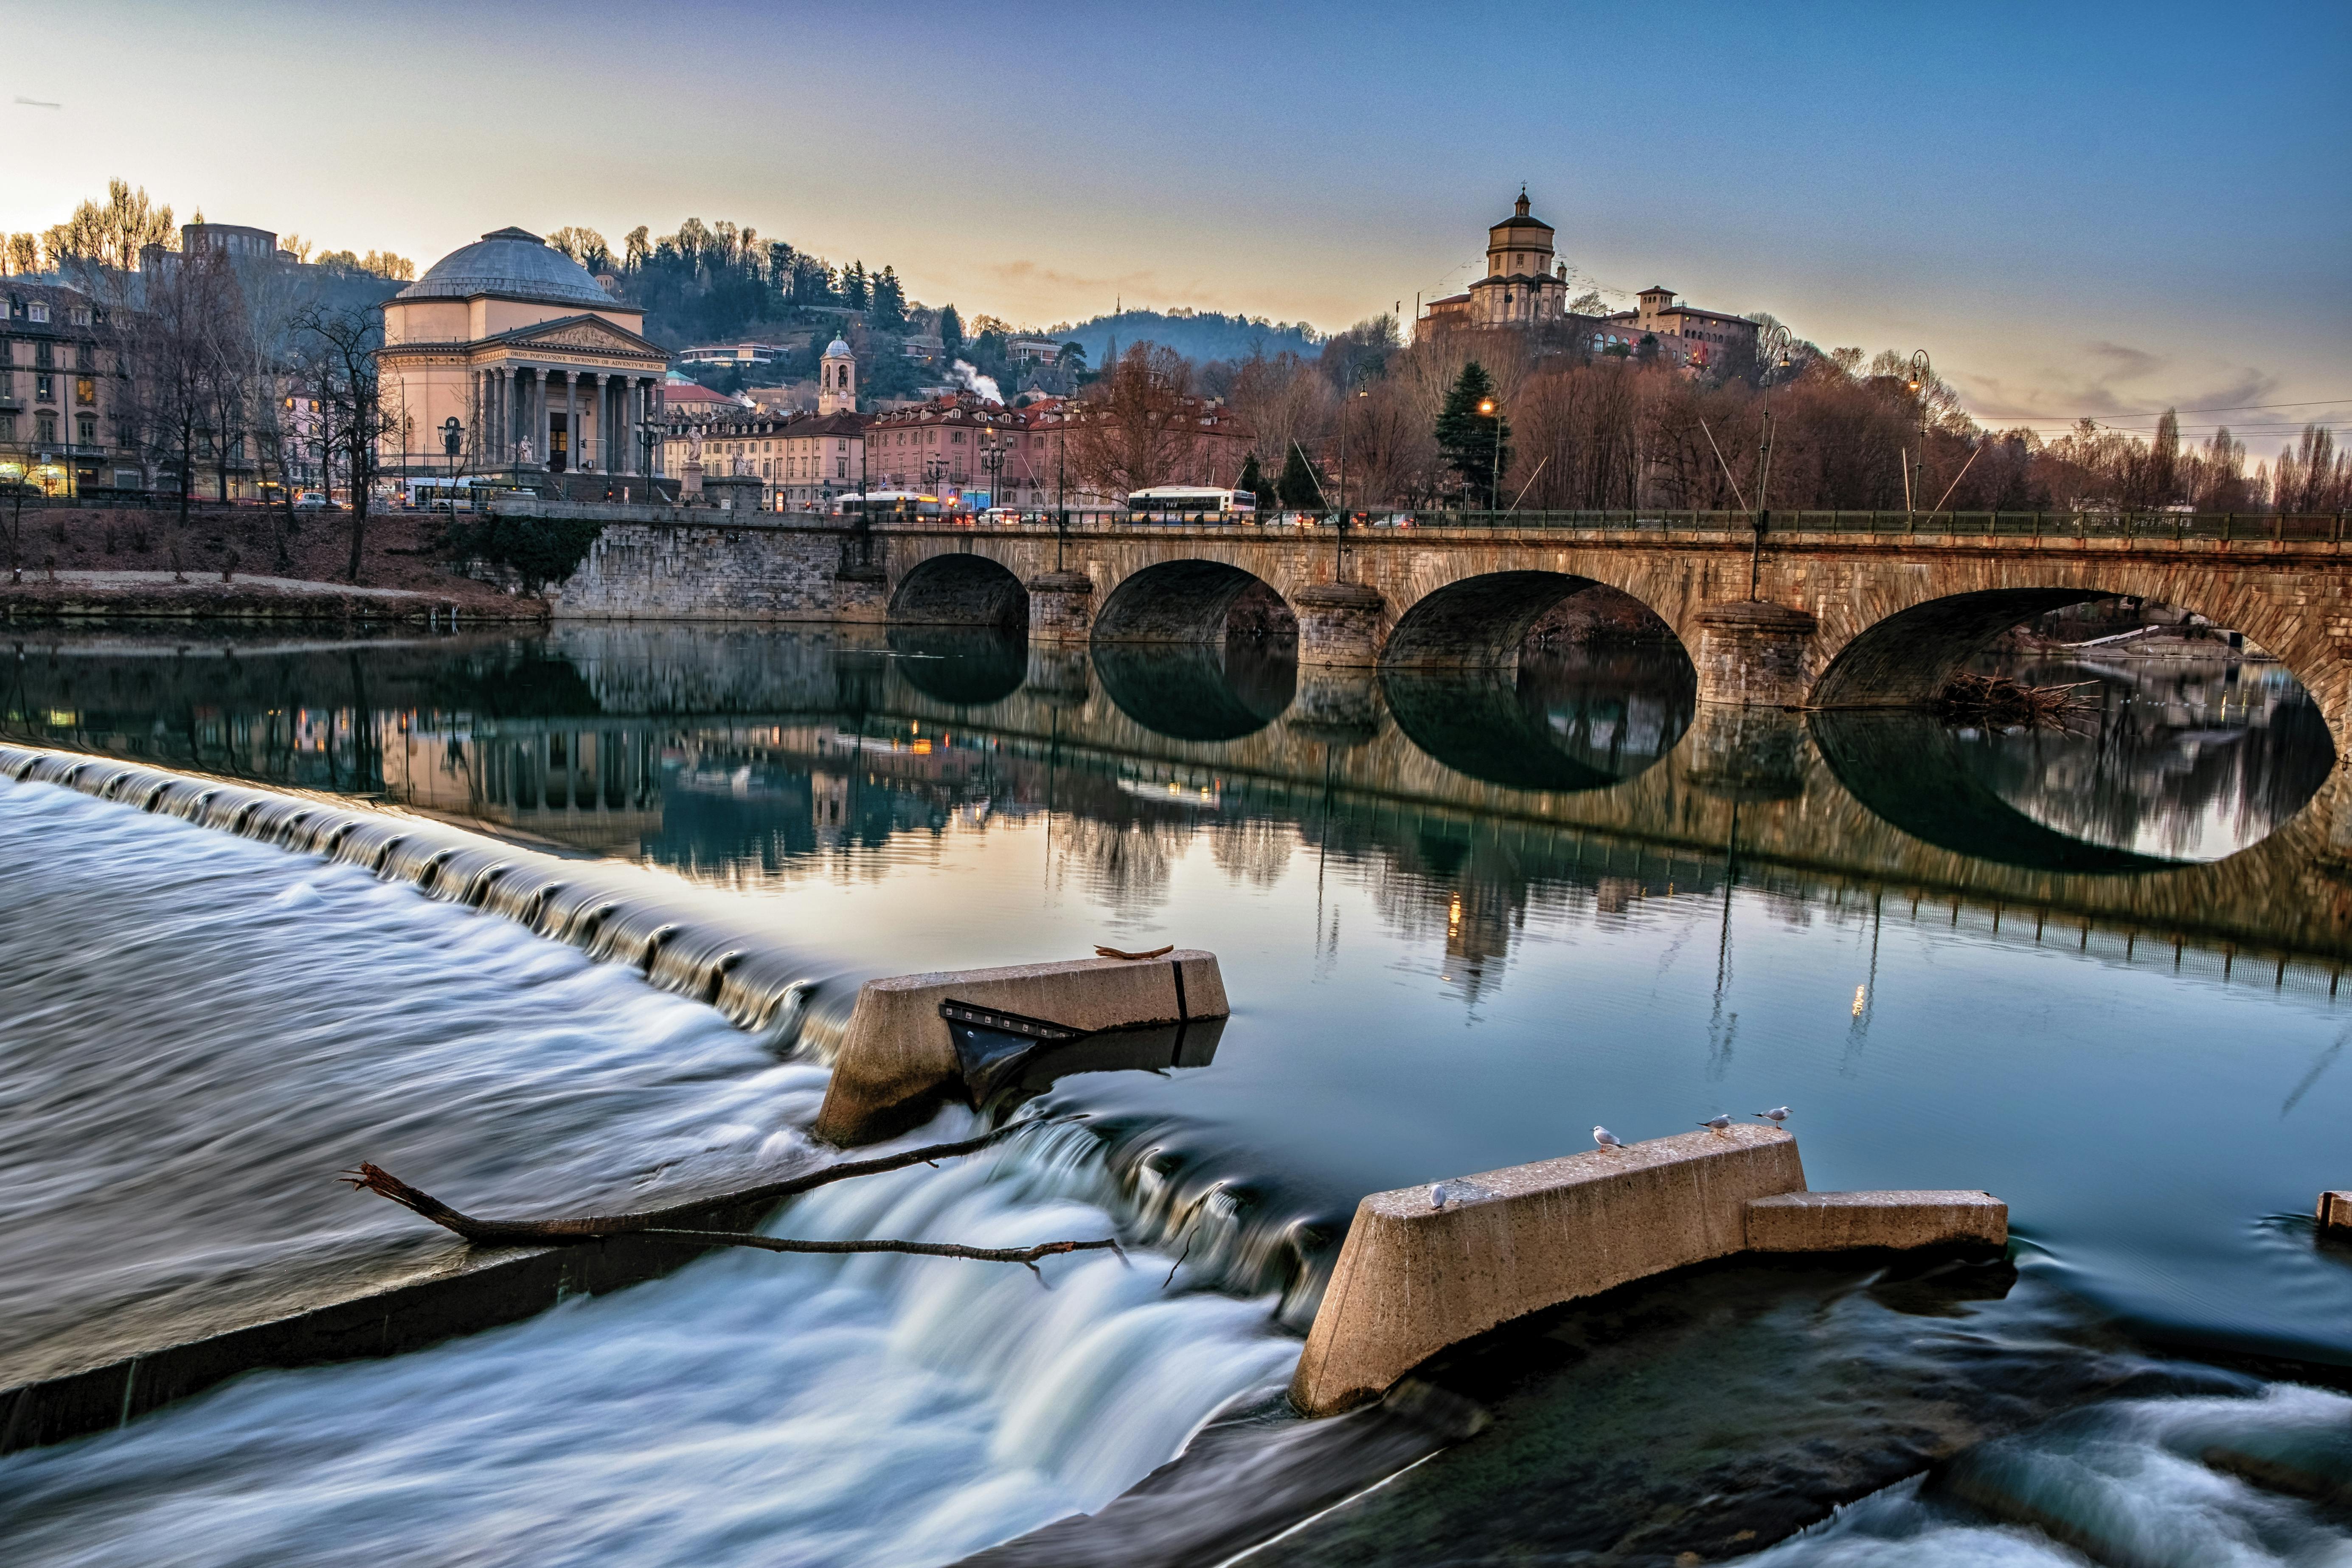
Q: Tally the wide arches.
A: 4